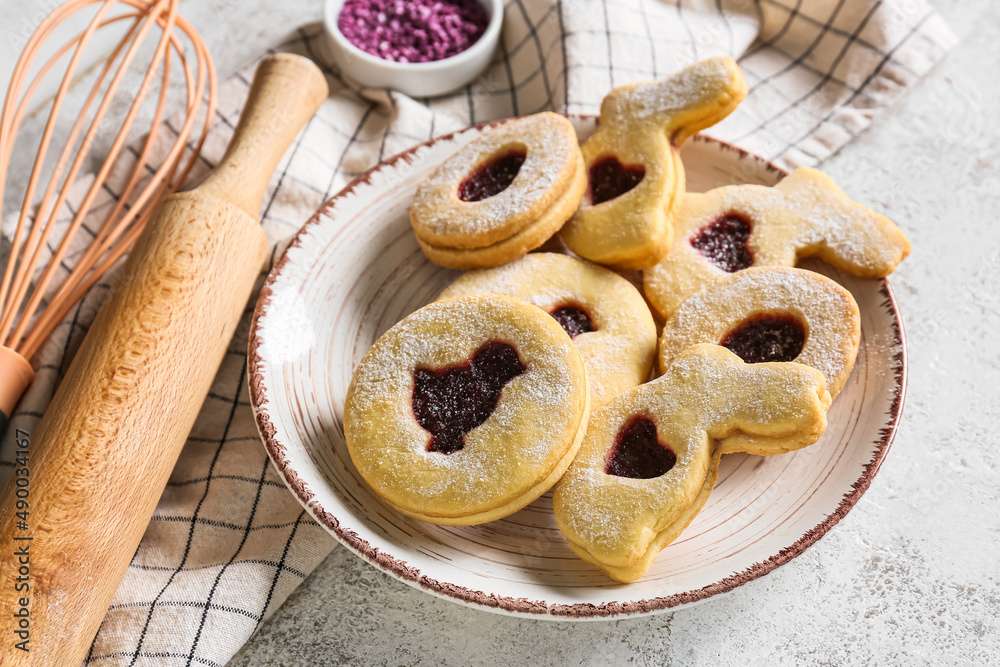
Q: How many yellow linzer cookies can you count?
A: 7